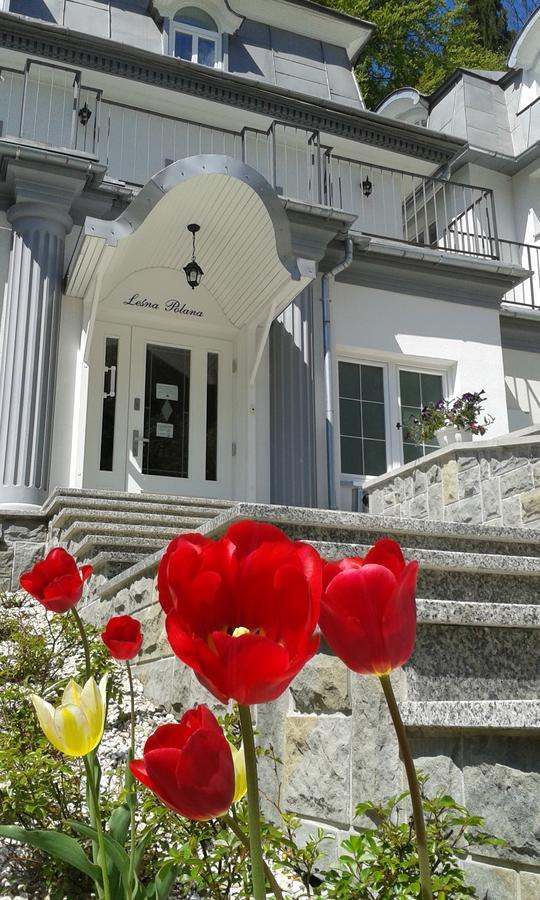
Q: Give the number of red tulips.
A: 5